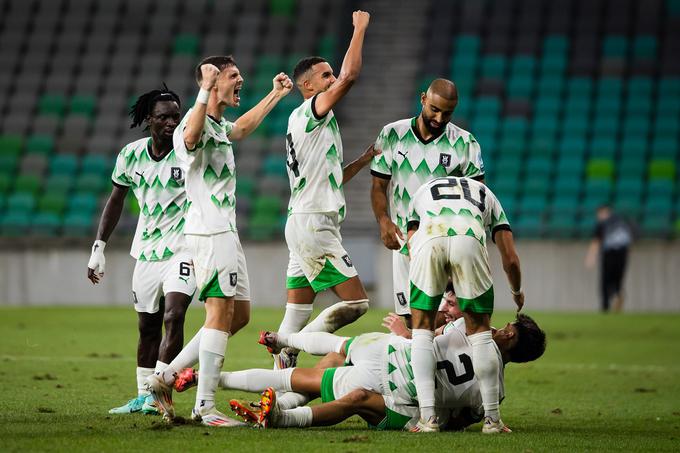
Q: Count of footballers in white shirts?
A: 7